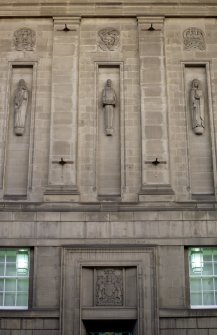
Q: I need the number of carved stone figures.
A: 3